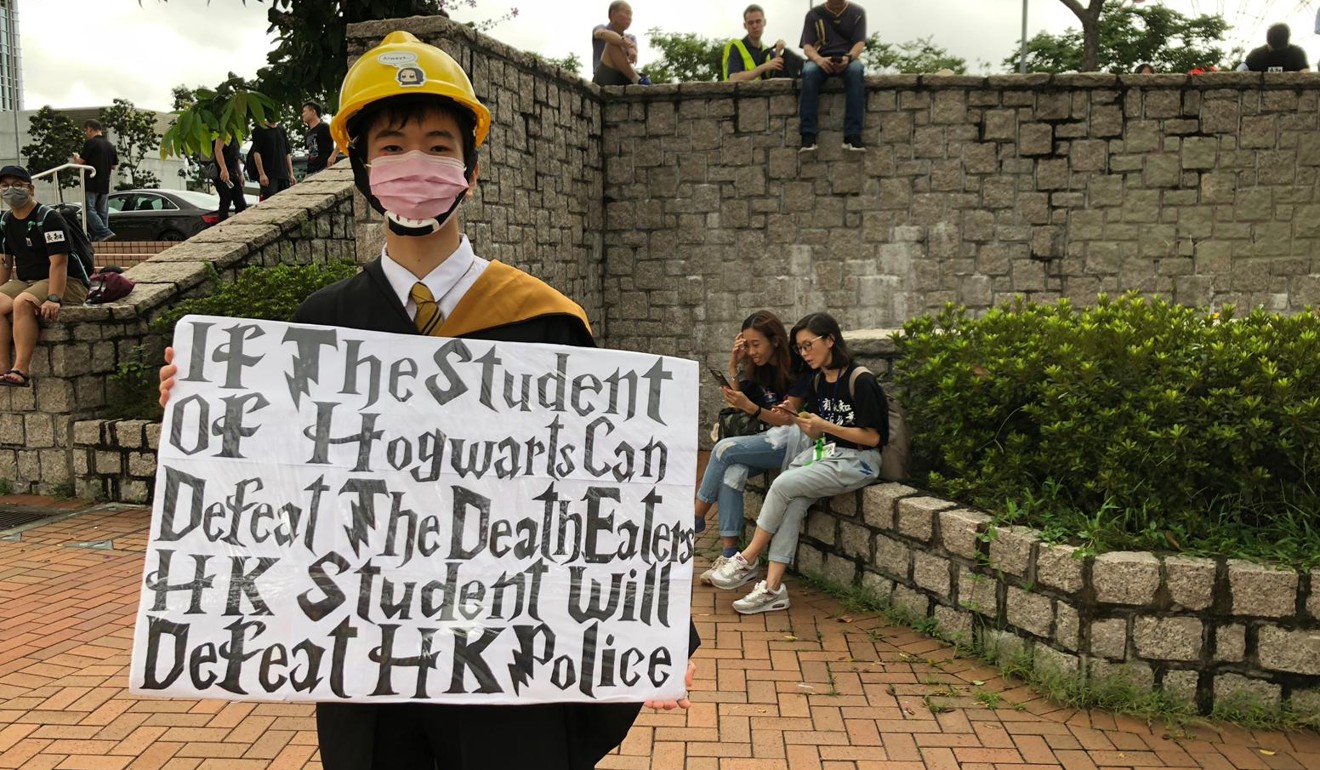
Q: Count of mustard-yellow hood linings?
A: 1